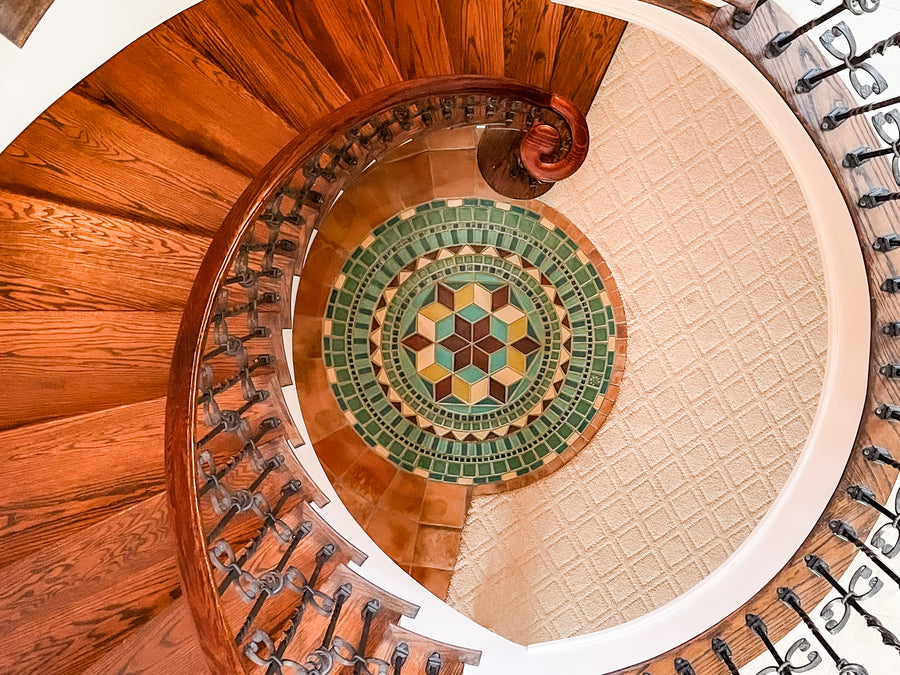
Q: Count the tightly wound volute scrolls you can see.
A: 1